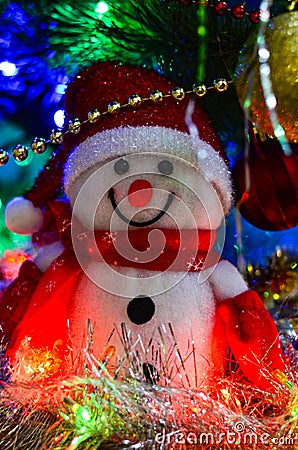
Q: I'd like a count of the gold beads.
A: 12